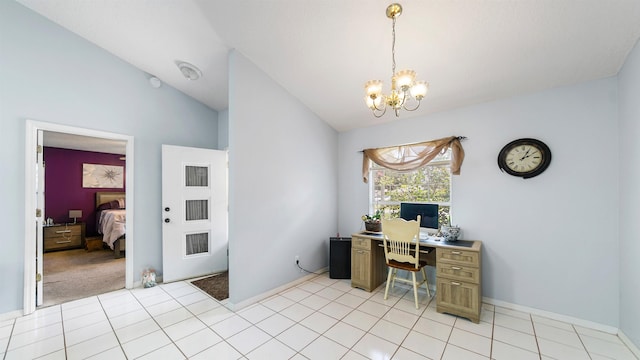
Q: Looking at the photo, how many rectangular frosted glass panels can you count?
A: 3